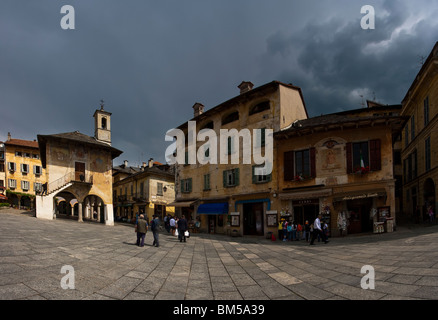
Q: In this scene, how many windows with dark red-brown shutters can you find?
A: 2